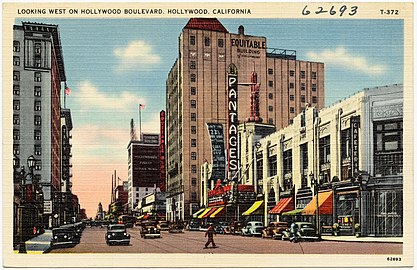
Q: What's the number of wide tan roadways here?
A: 1